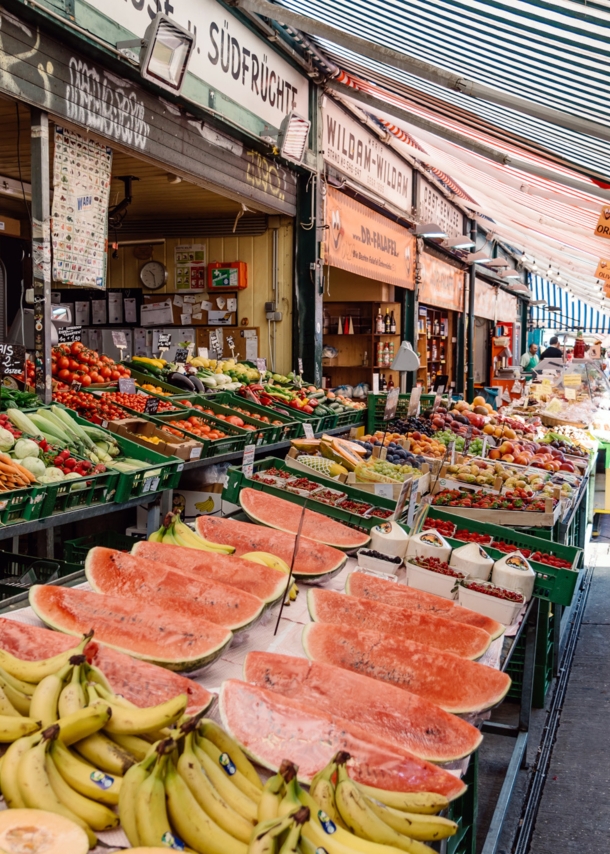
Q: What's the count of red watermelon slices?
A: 11